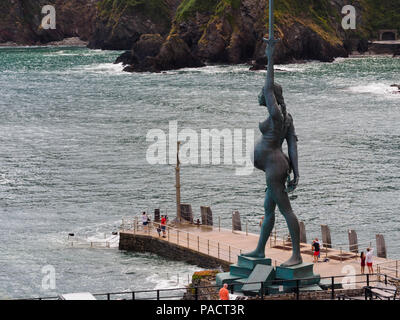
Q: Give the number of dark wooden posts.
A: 8